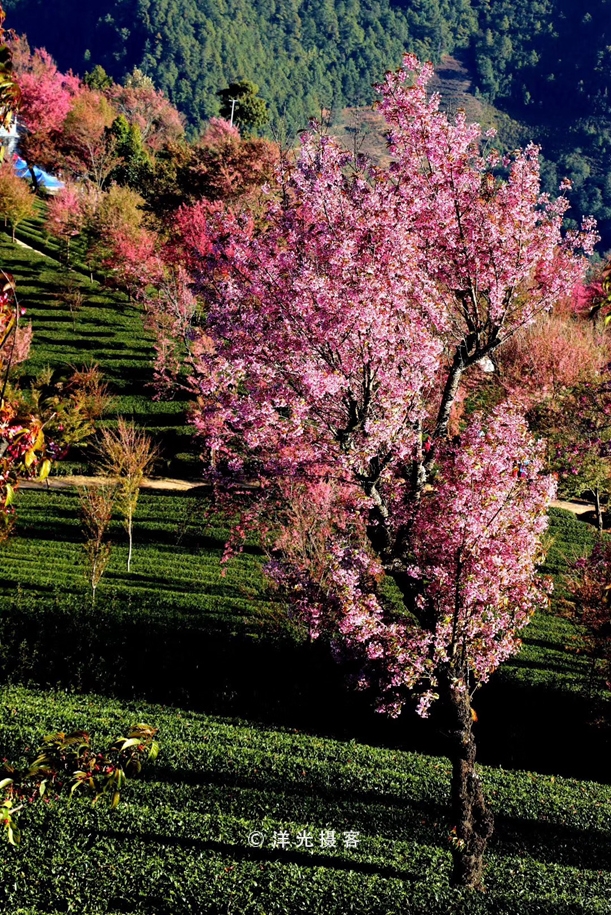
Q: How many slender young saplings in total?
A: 2